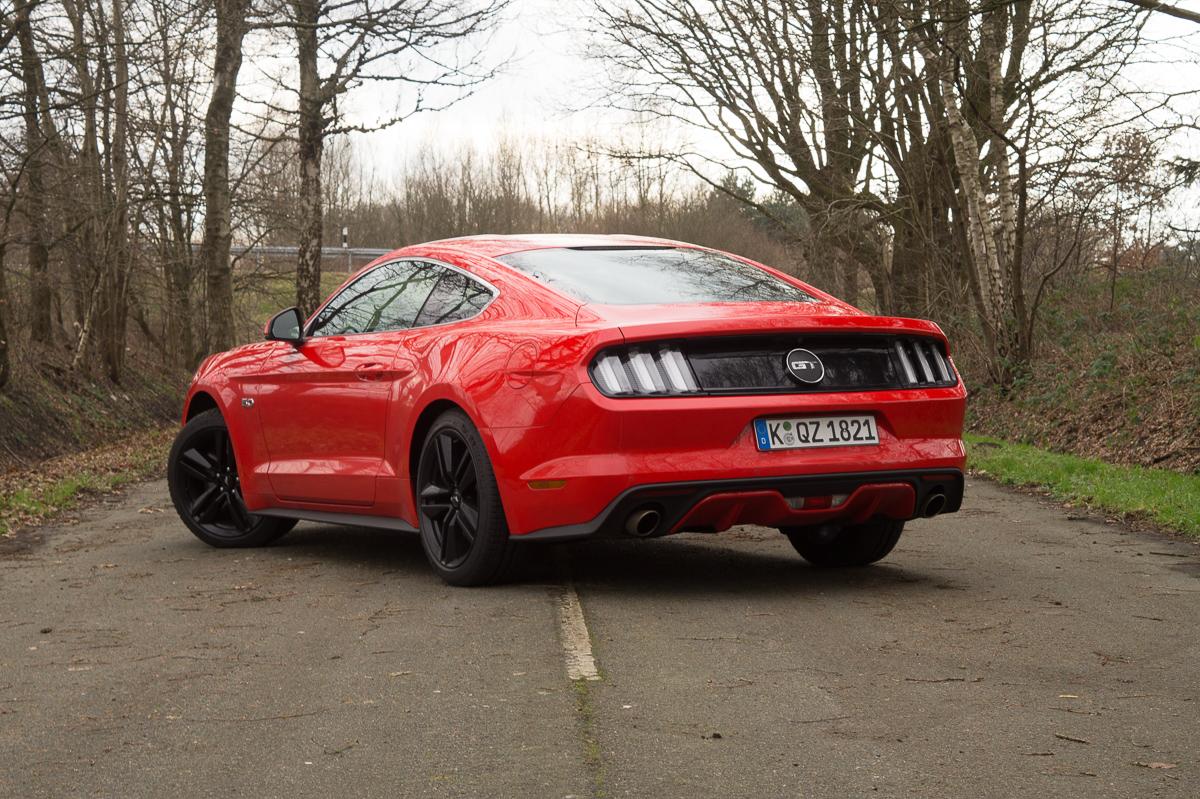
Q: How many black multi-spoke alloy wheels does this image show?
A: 2